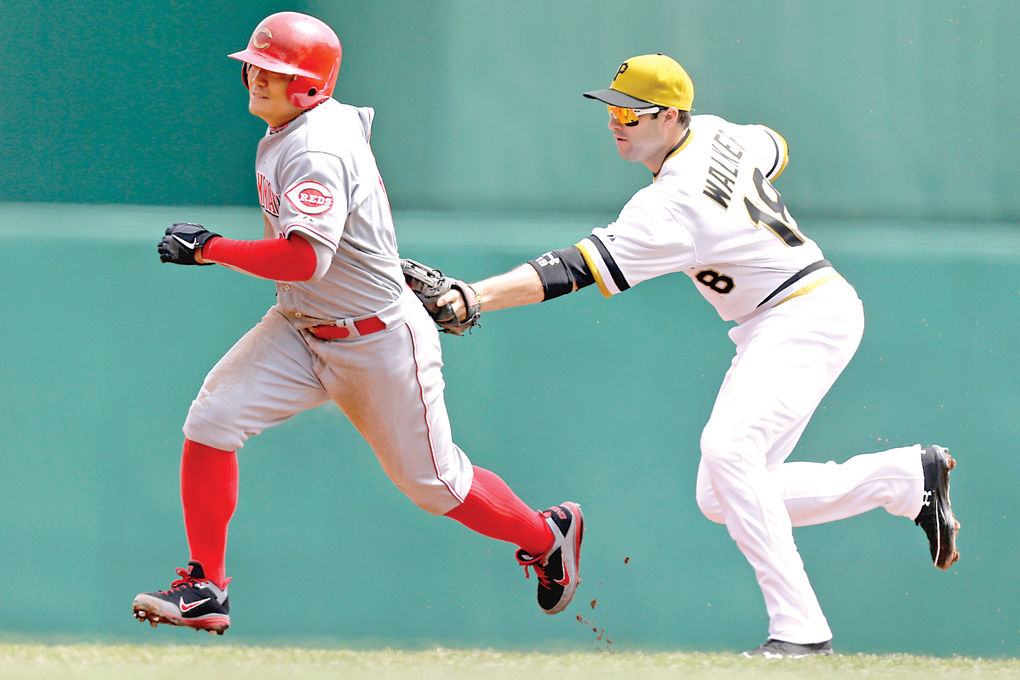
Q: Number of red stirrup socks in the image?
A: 2